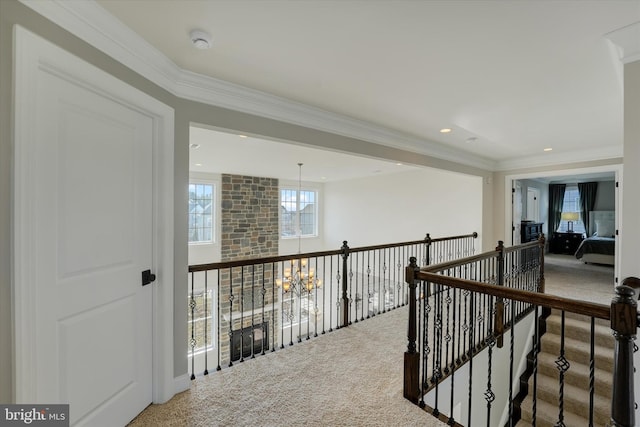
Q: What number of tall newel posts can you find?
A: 6